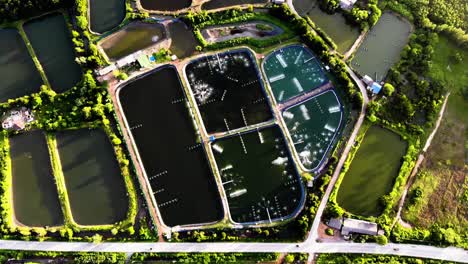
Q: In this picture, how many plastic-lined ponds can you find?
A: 5